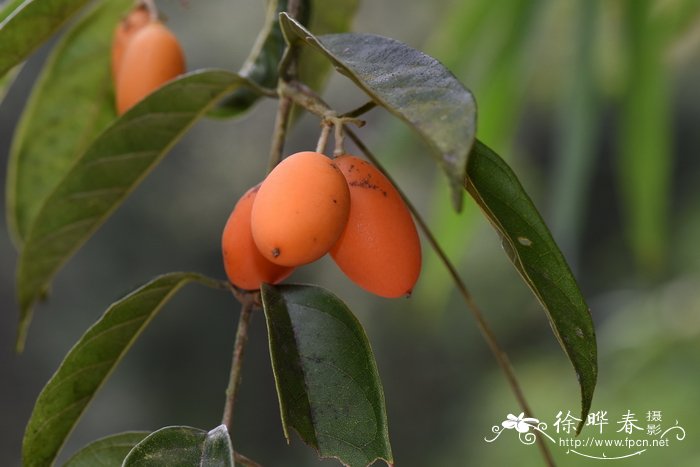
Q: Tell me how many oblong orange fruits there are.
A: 5